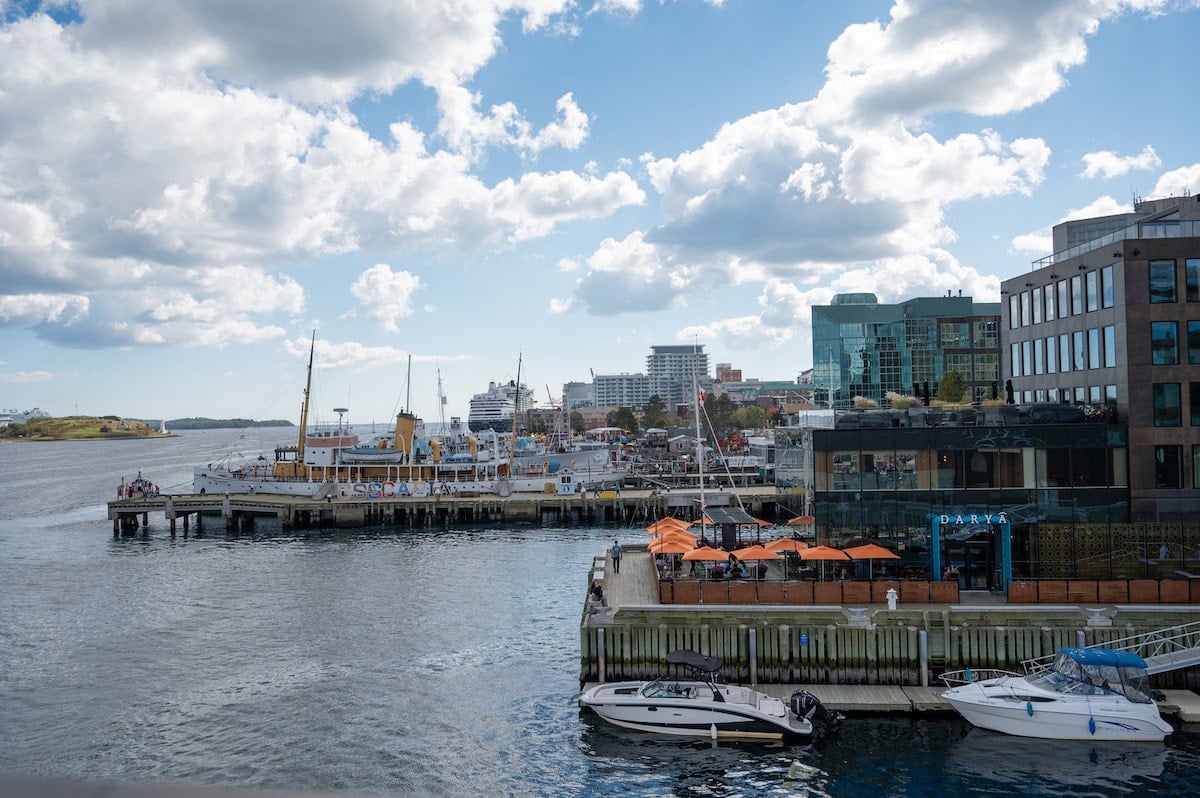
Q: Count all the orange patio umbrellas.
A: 13